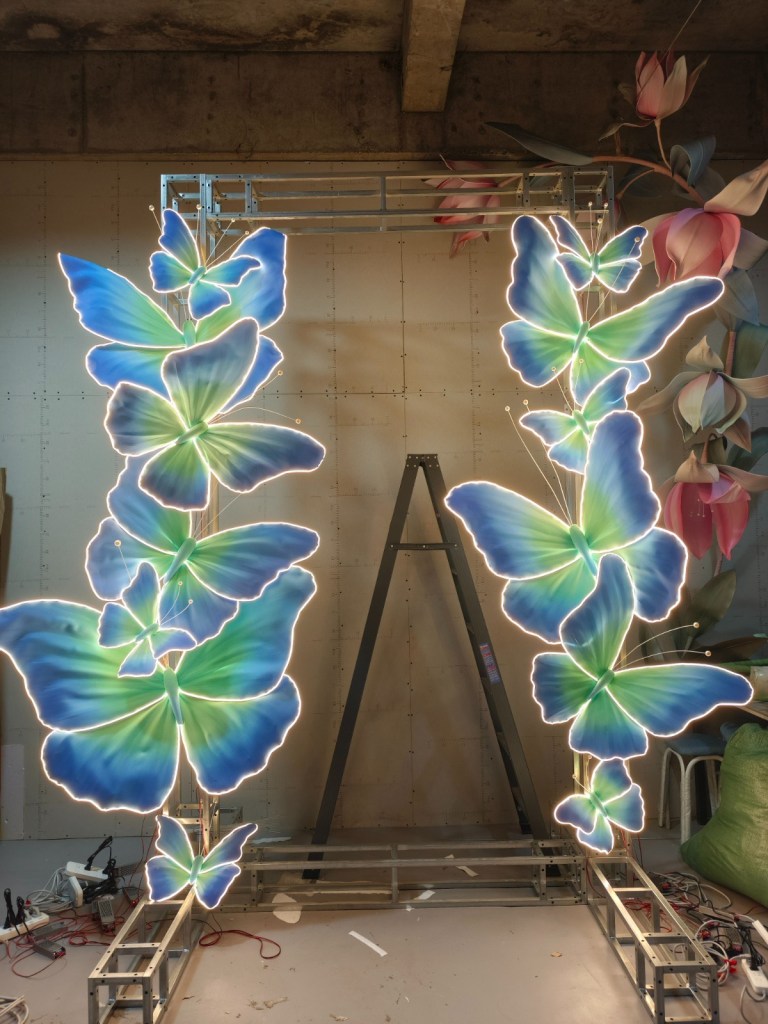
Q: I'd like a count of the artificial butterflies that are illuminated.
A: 13